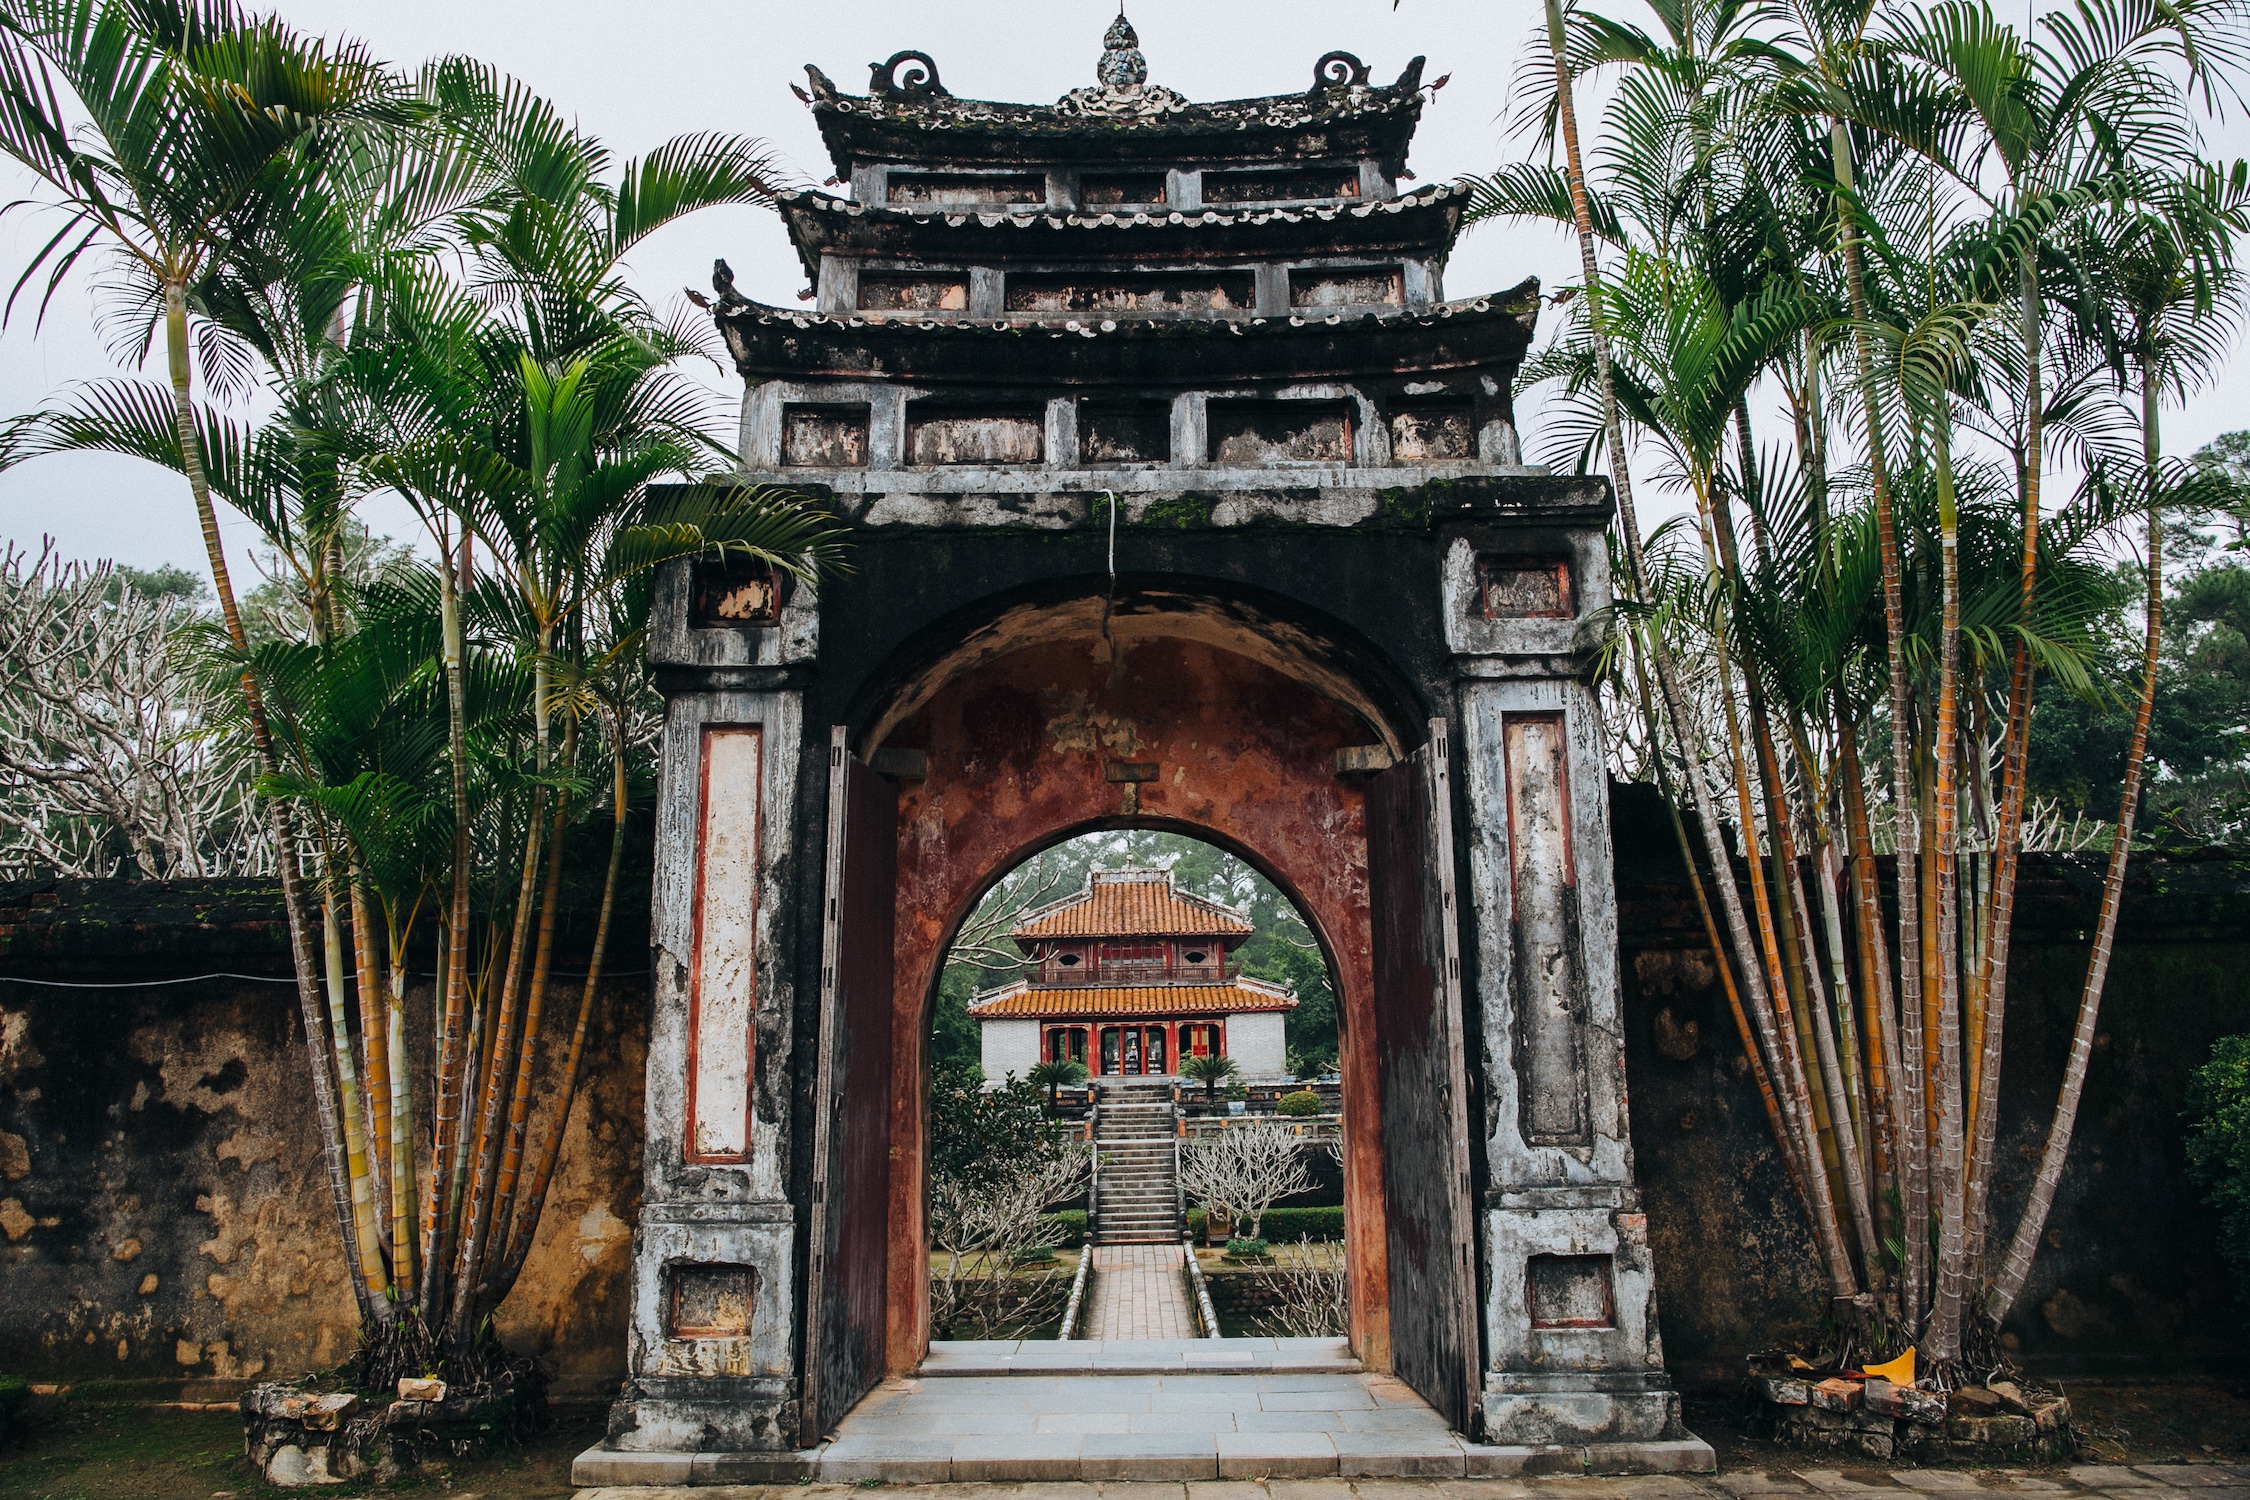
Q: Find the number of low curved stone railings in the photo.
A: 2